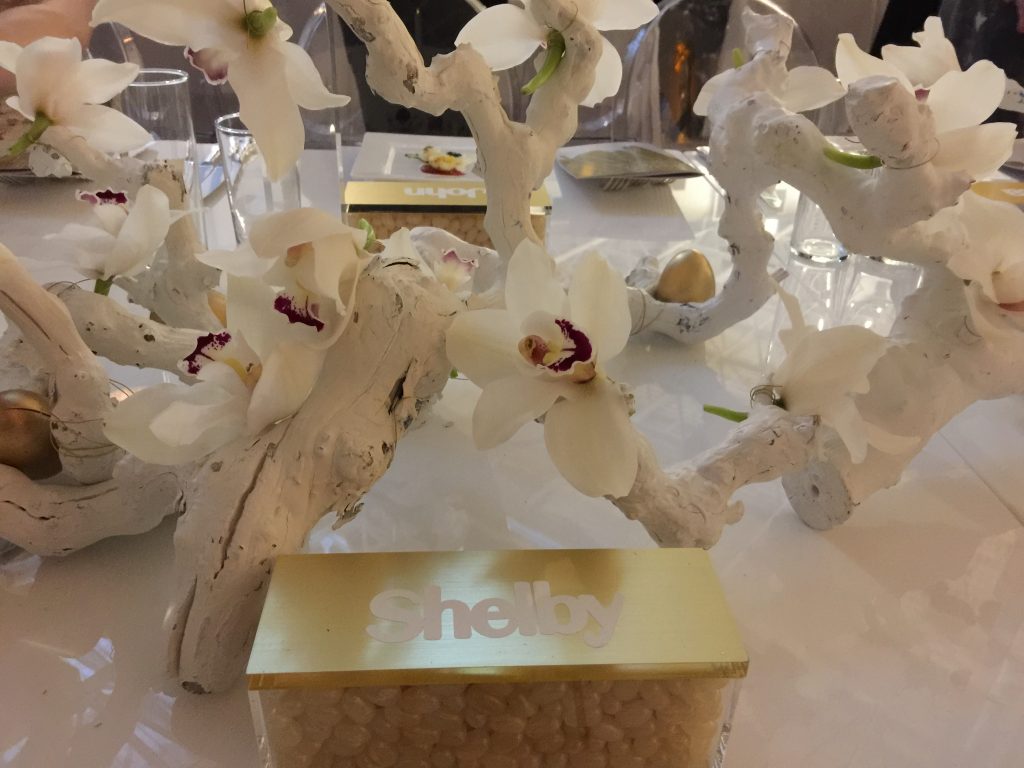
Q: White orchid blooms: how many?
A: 12